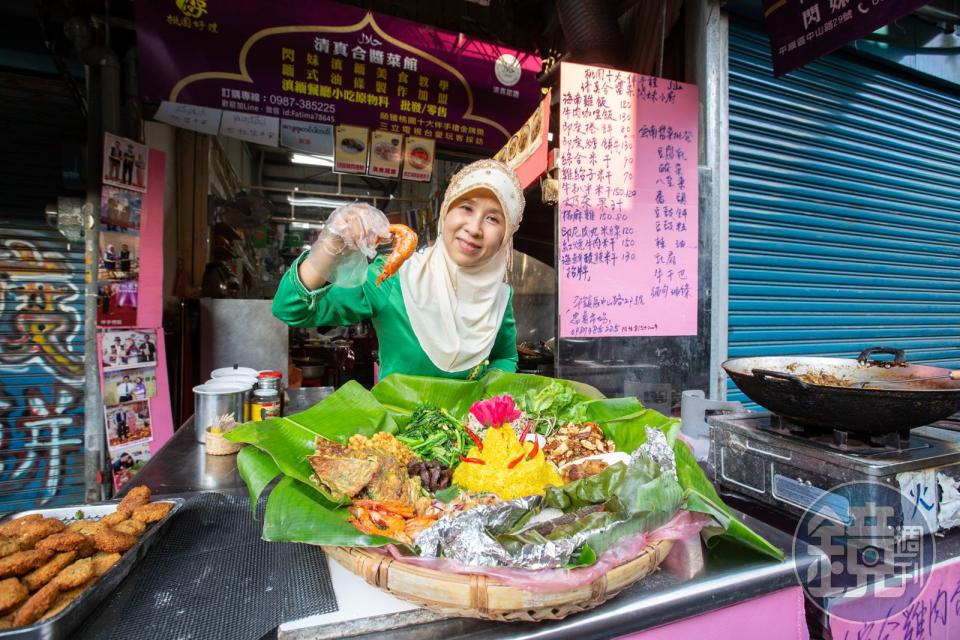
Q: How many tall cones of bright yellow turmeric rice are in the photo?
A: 1